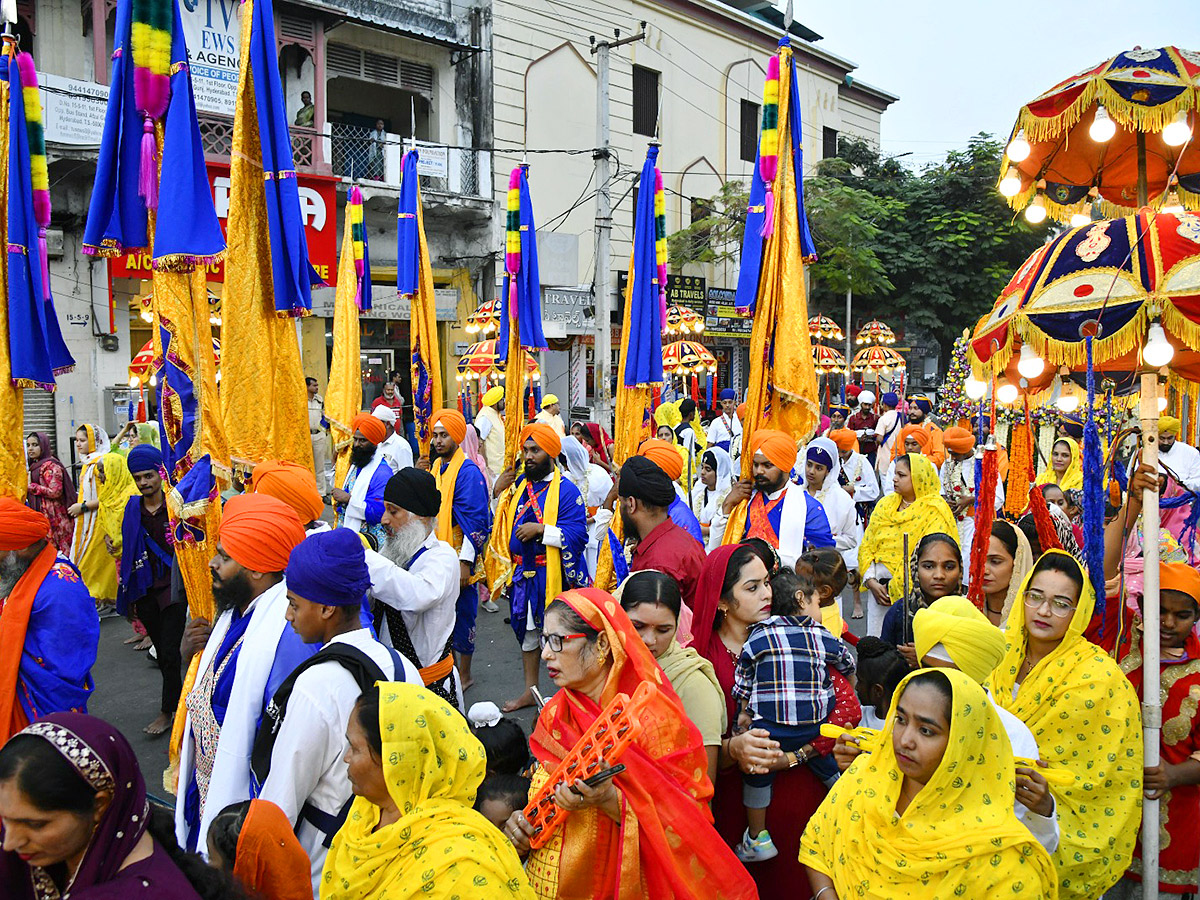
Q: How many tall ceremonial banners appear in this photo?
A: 8